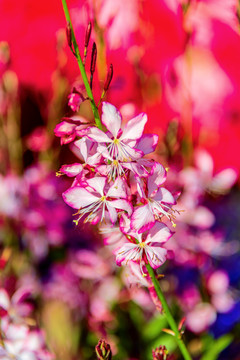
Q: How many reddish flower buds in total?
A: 4